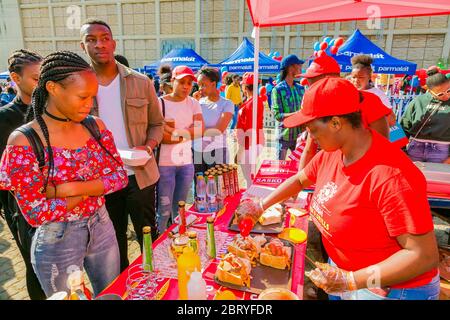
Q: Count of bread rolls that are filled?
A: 3